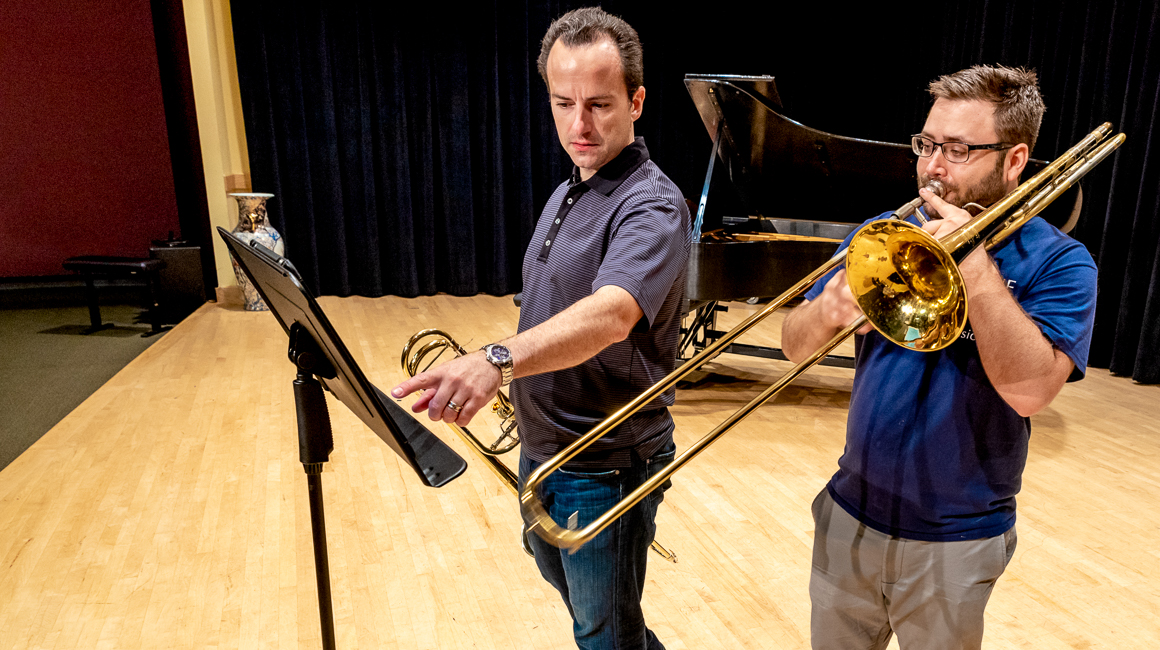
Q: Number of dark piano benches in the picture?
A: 1